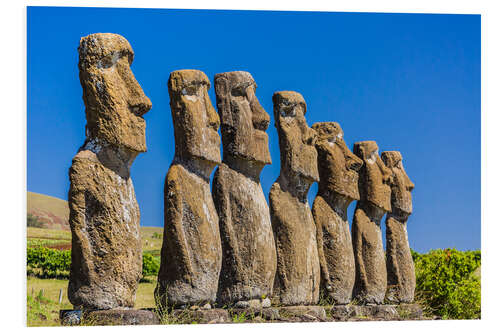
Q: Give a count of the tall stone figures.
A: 7